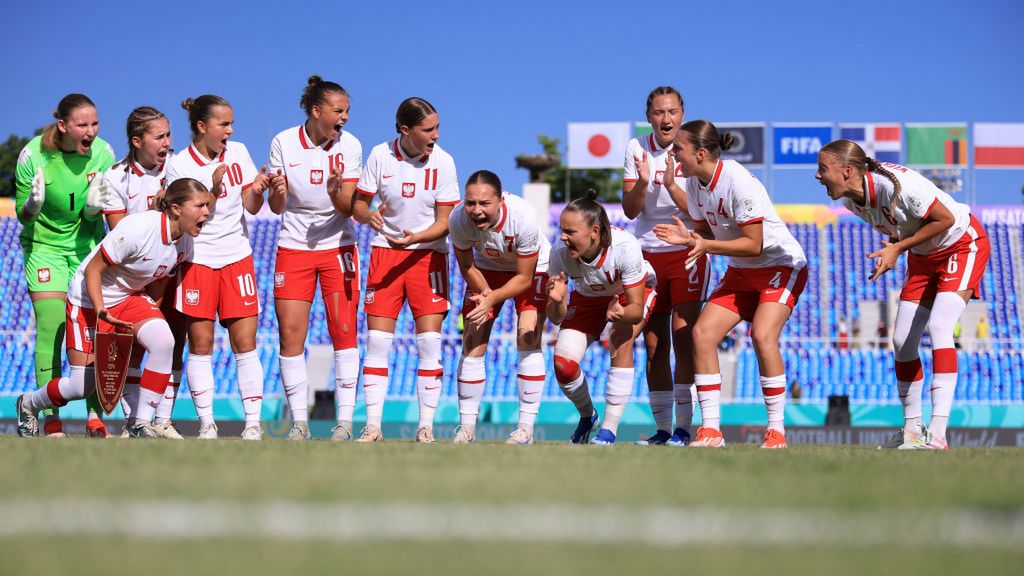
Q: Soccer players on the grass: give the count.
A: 11